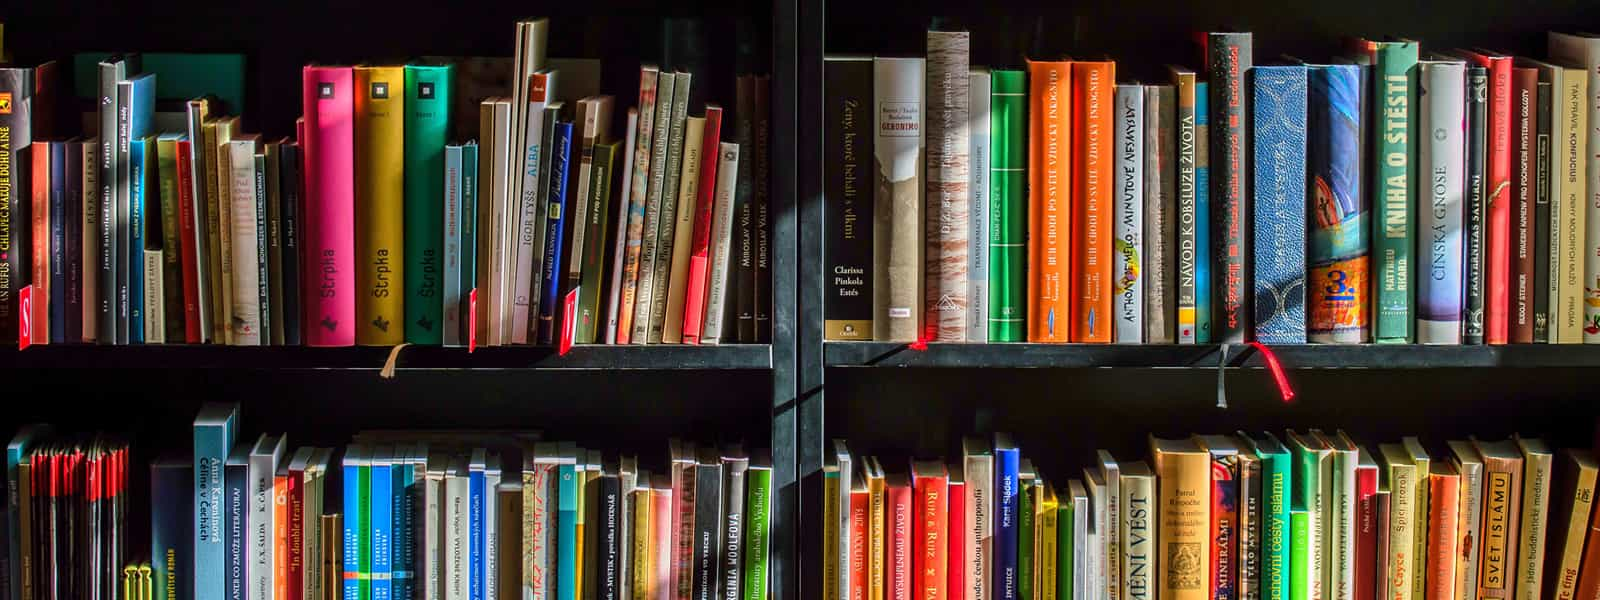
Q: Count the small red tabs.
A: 3